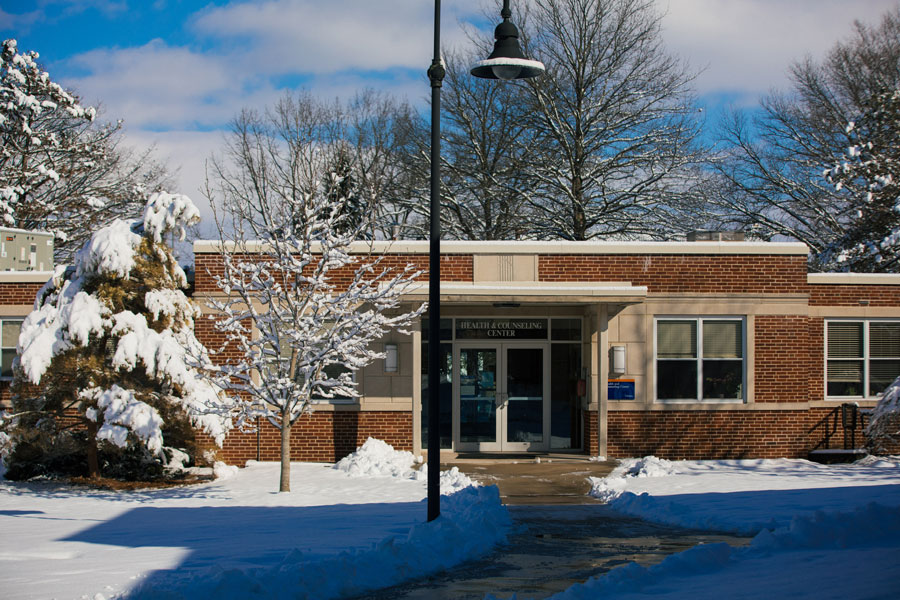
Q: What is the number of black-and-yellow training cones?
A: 0